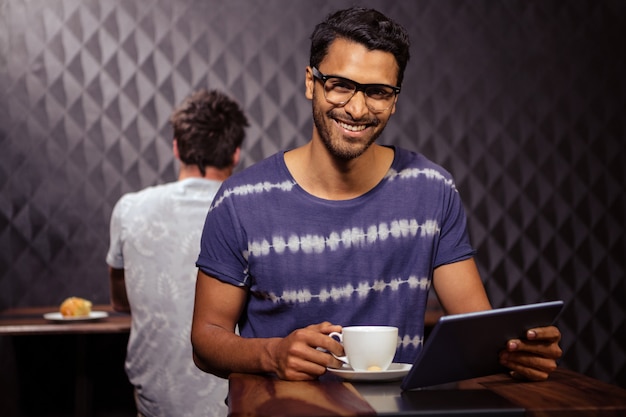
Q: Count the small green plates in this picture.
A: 0